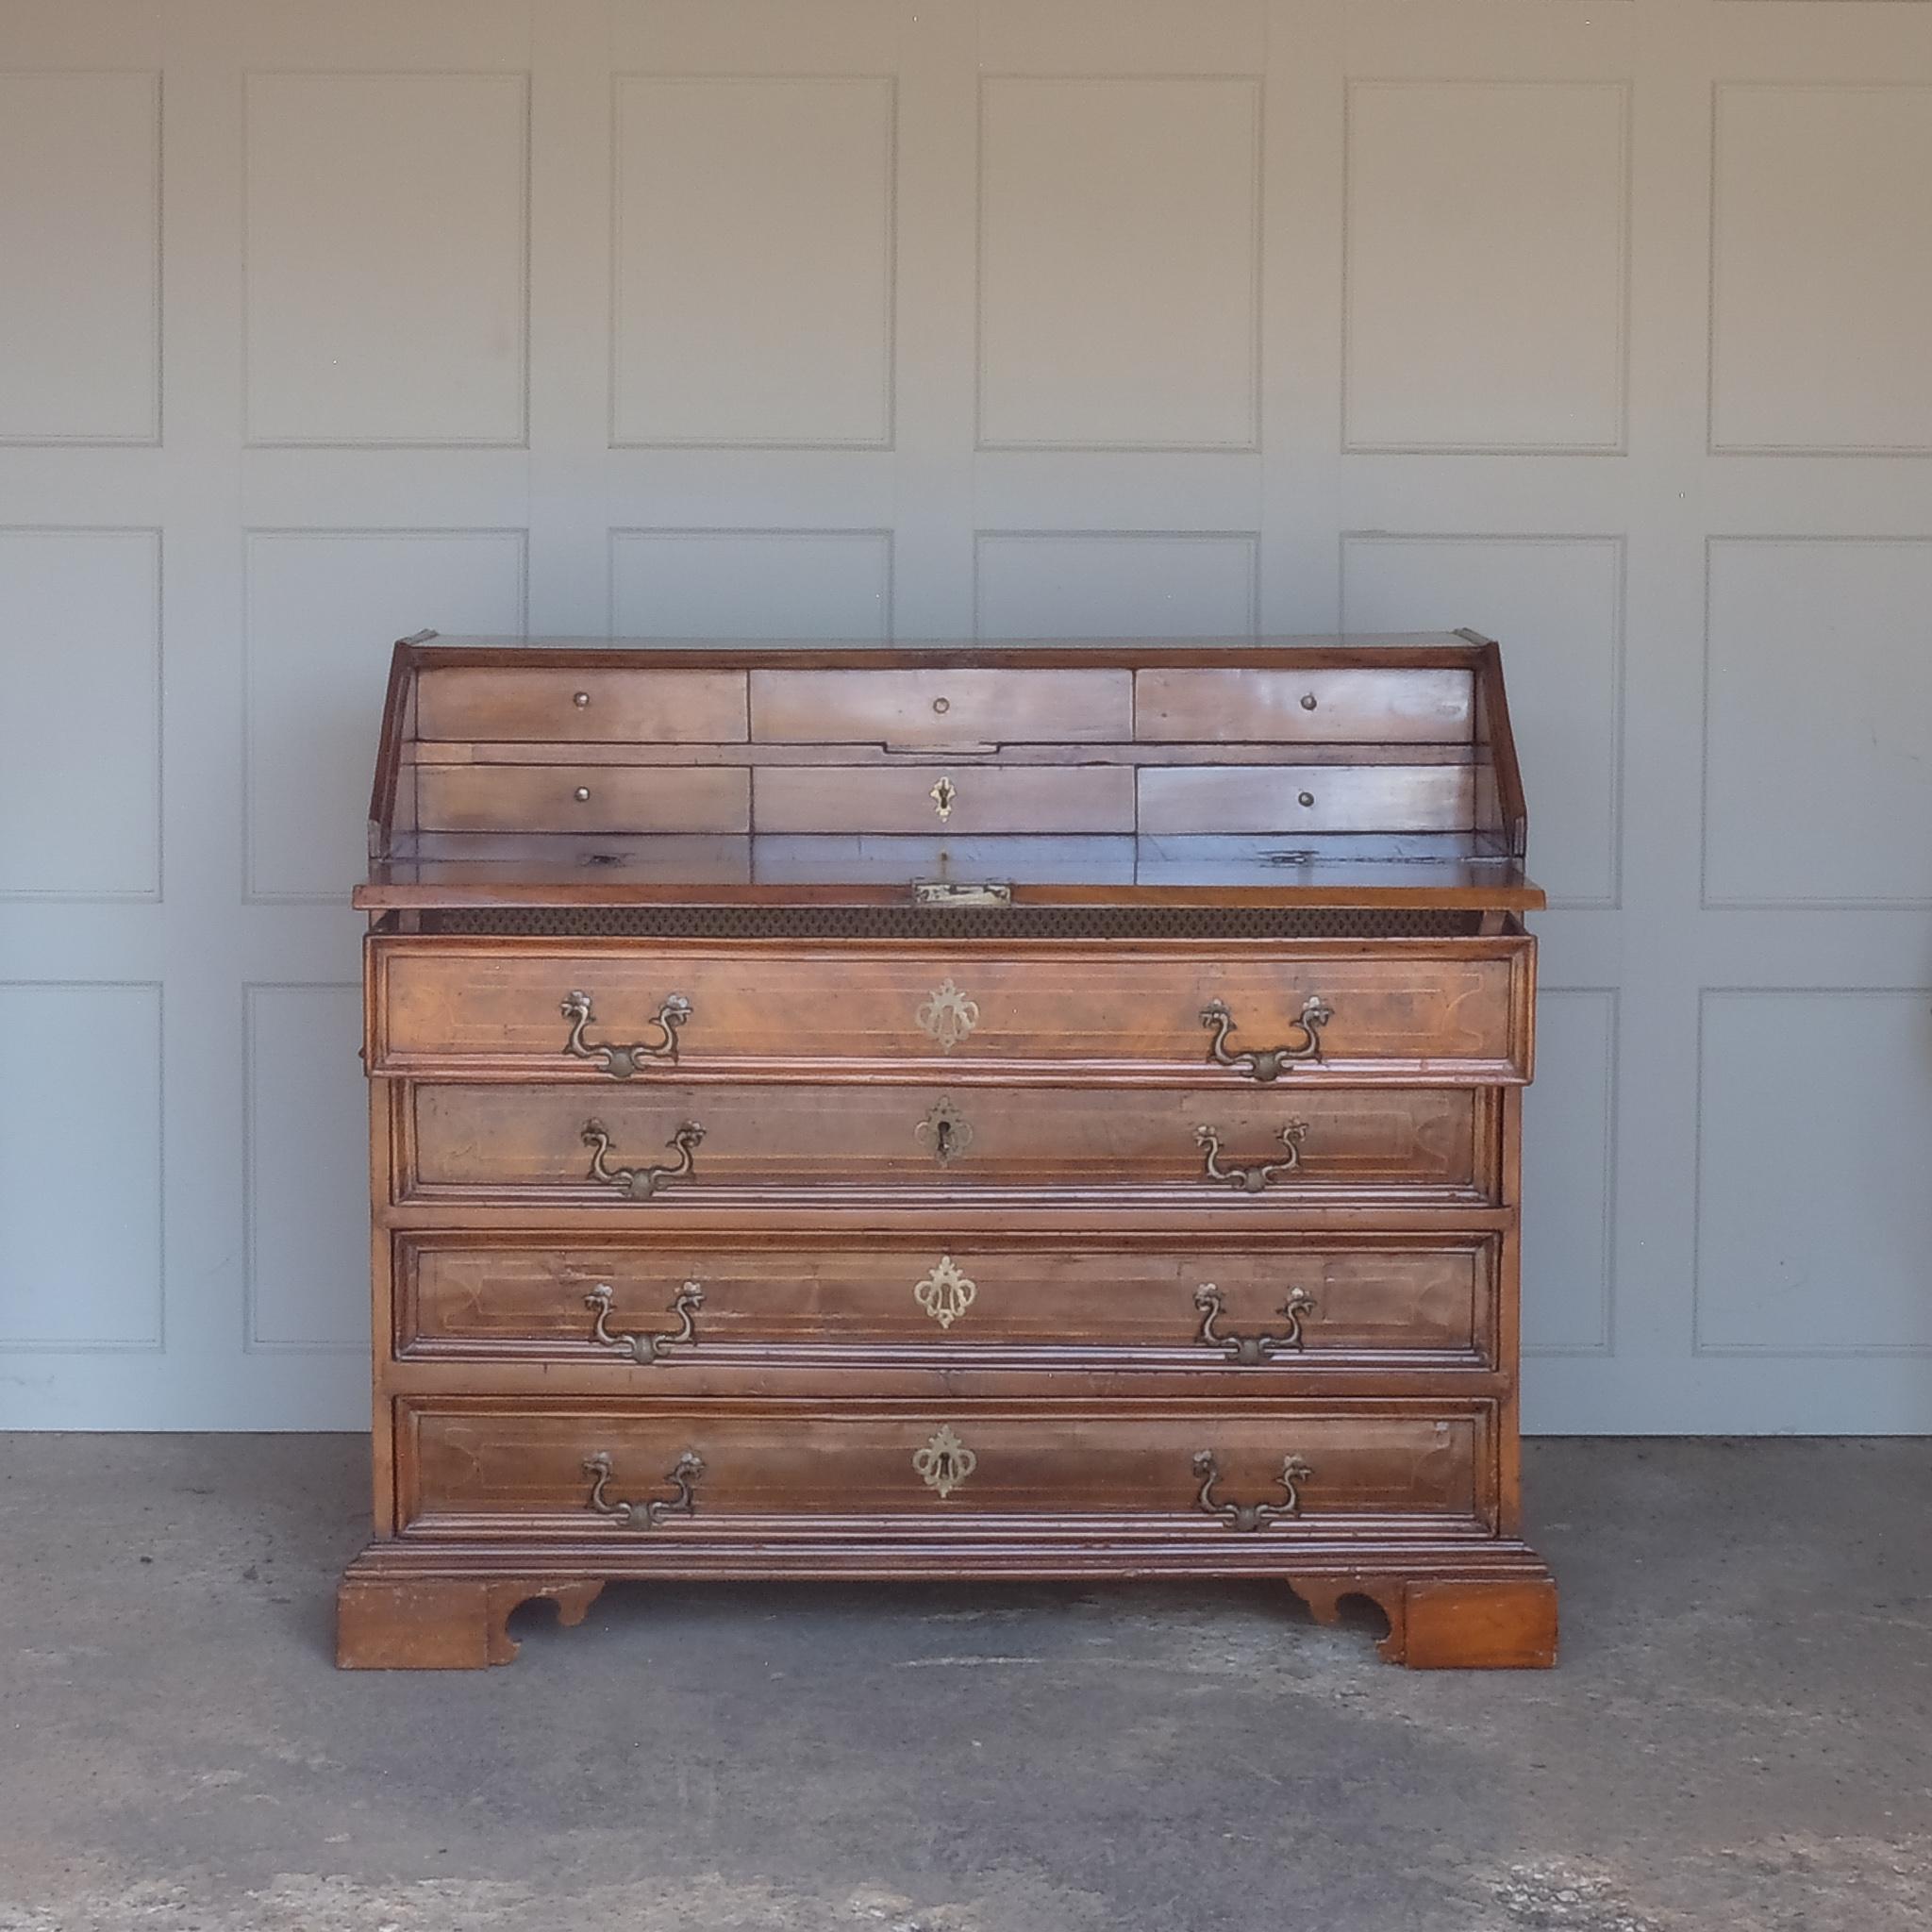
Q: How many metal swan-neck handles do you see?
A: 8